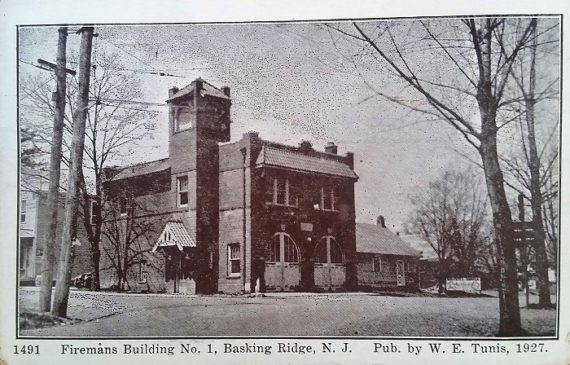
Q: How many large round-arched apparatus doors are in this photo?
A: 2